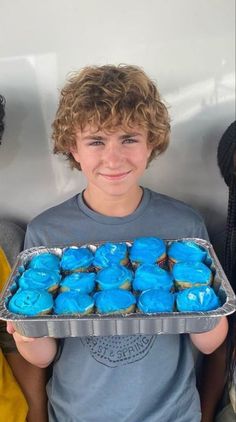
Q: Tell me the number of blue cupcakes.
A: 15